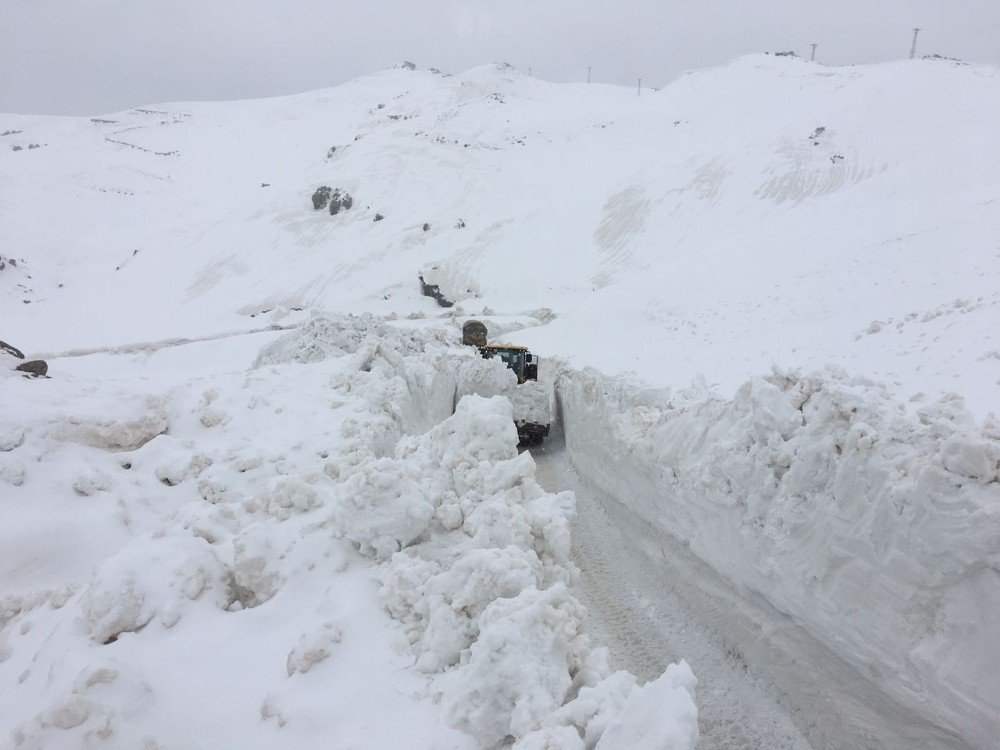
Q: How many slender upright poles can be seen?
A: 5